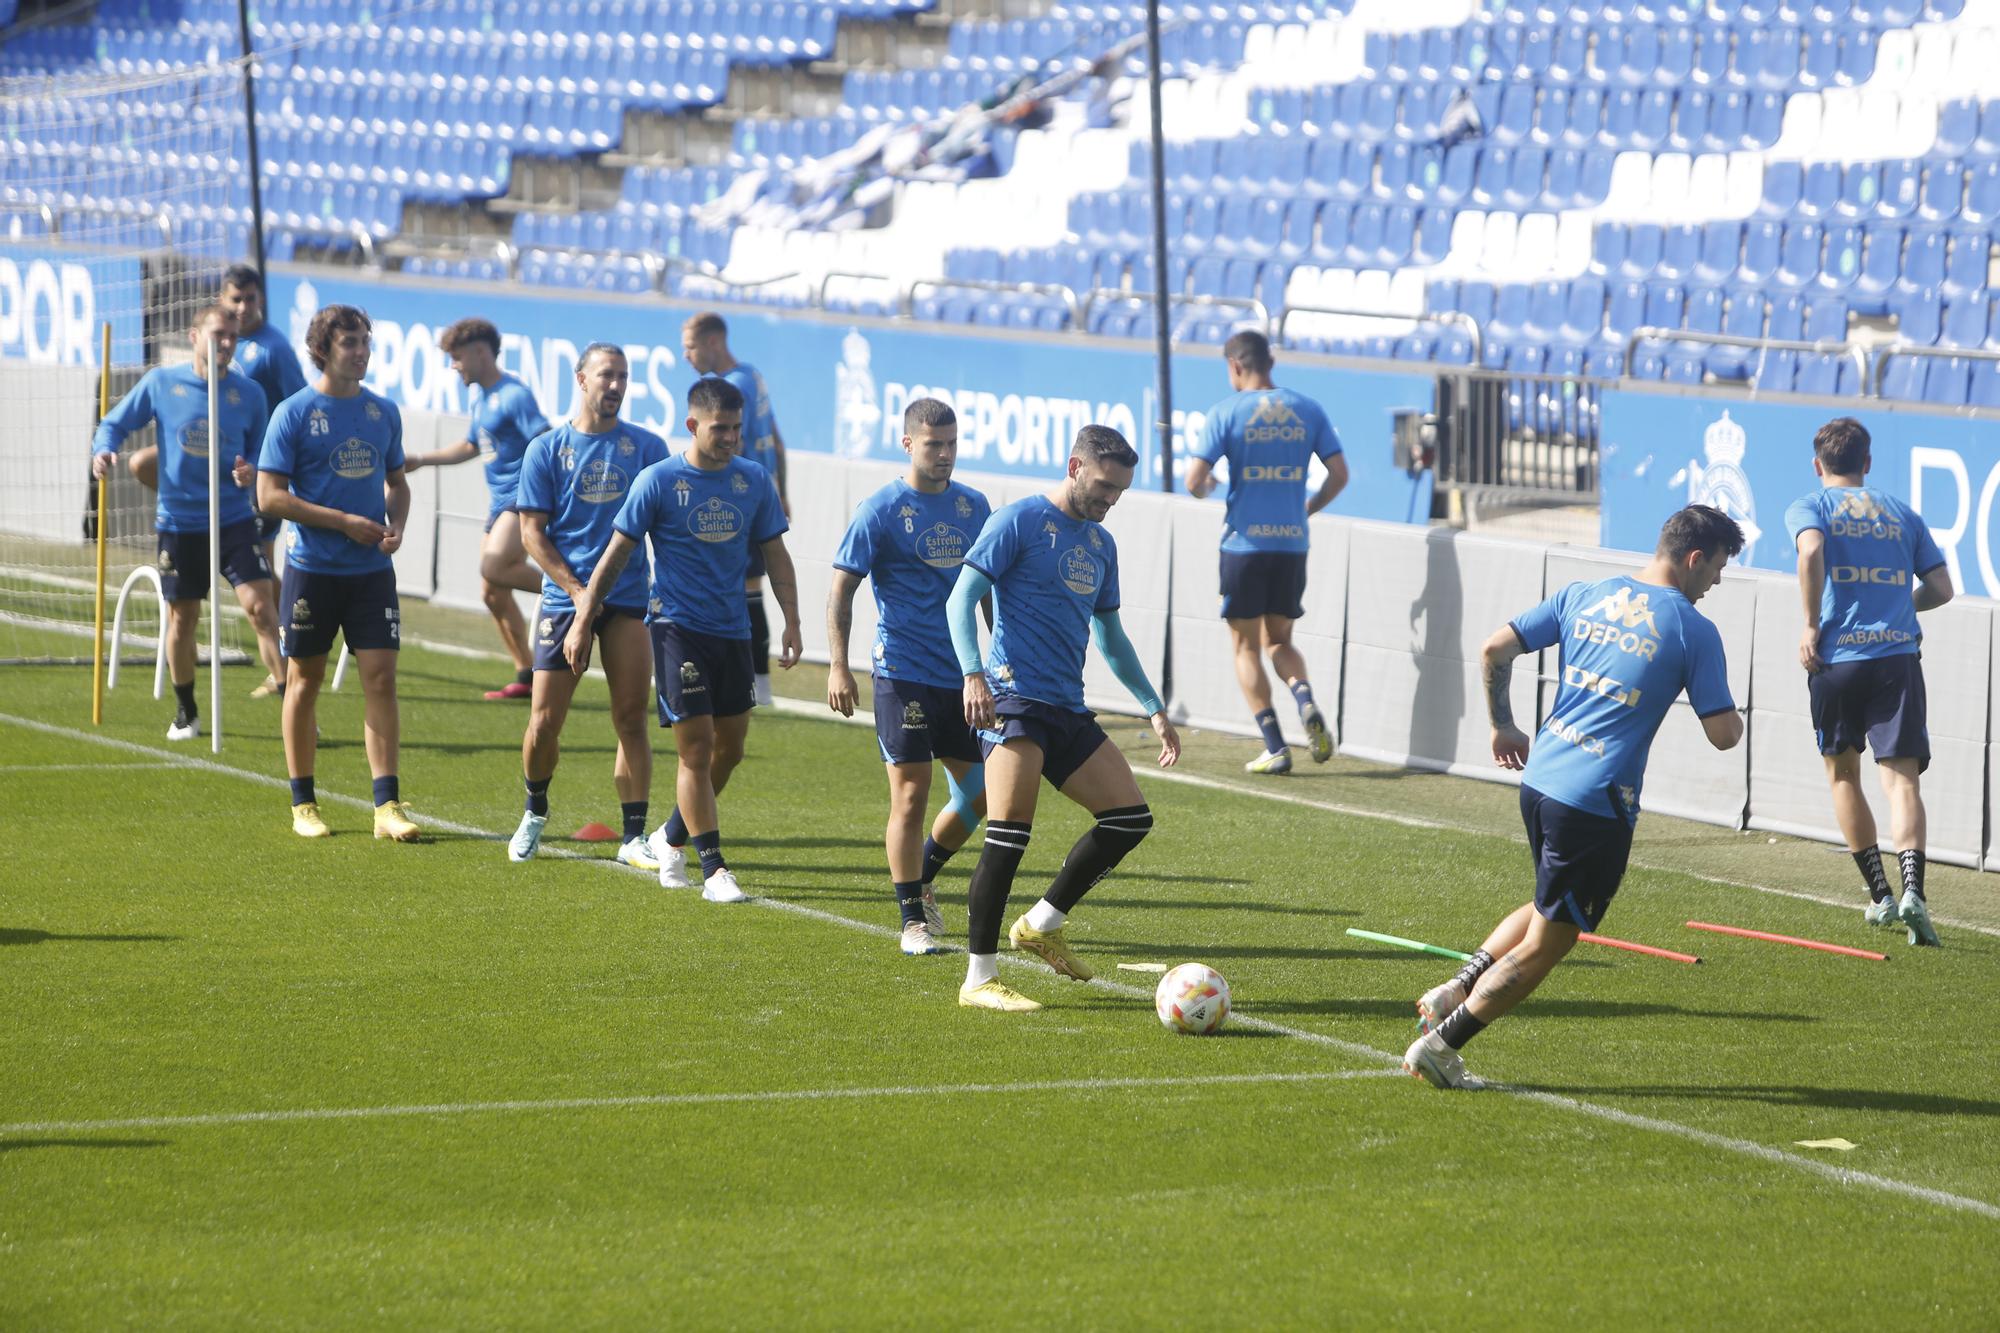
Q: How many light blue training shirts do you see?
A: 12